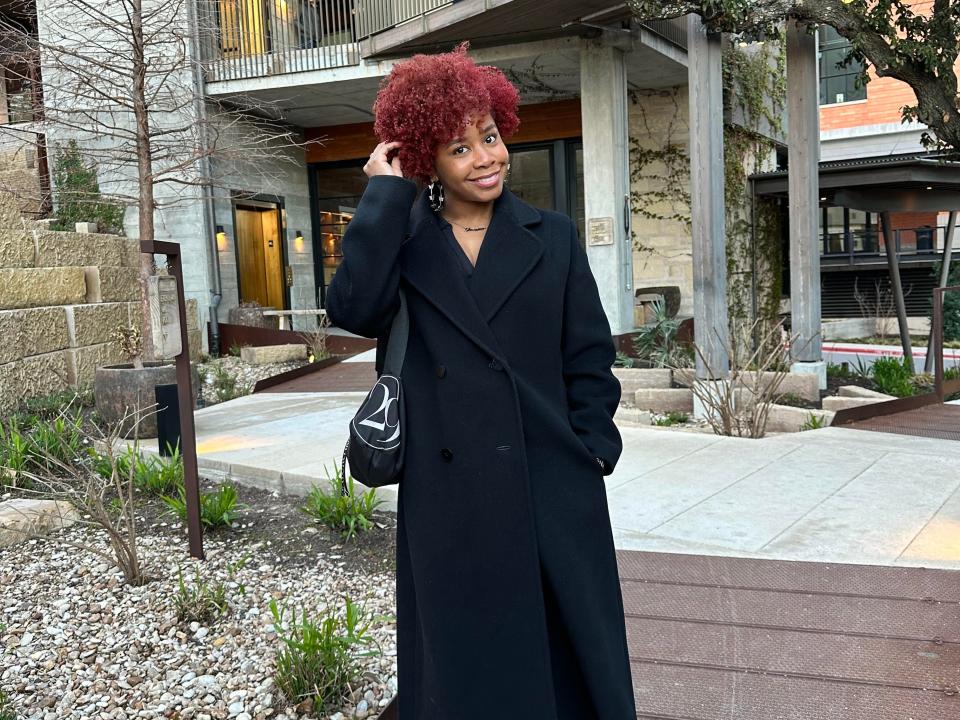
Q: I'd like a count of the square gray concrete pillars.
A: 3